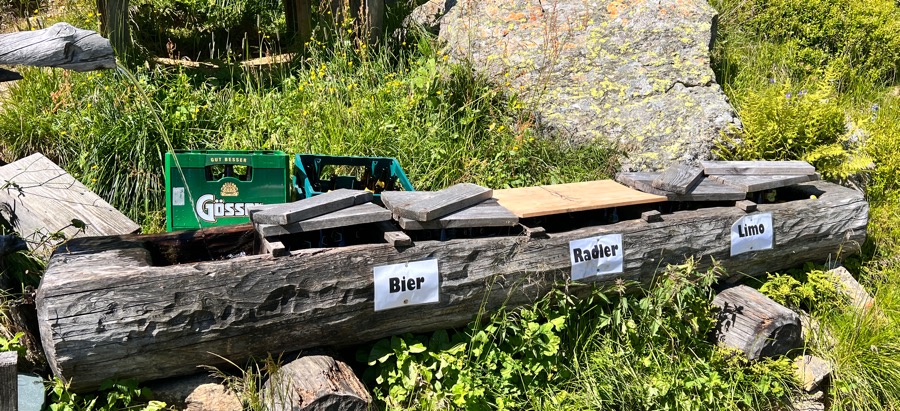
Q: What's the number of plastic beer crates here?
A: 2